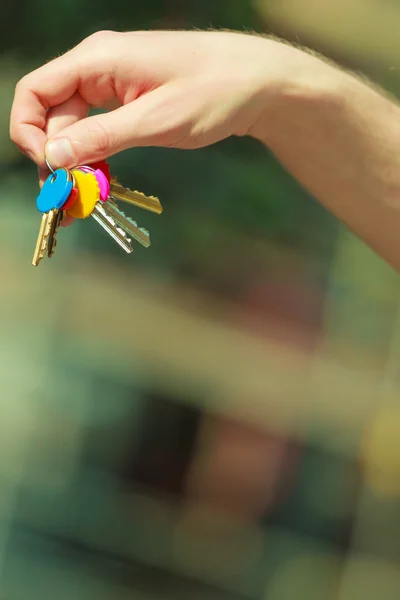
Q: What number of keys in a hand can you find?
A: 5